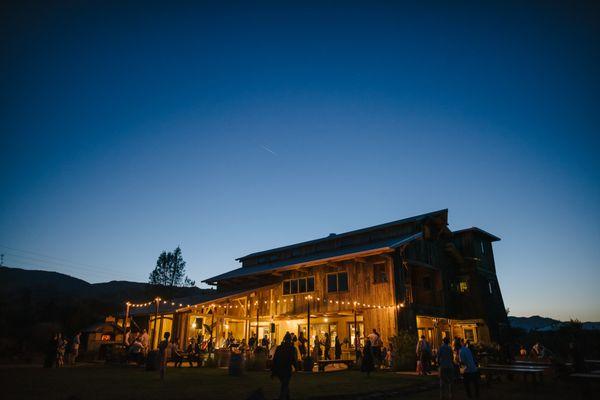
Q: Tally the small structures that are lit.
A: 1